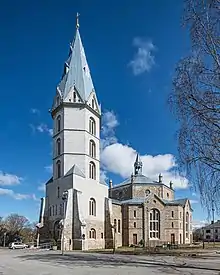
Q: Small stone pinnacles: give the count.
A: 4